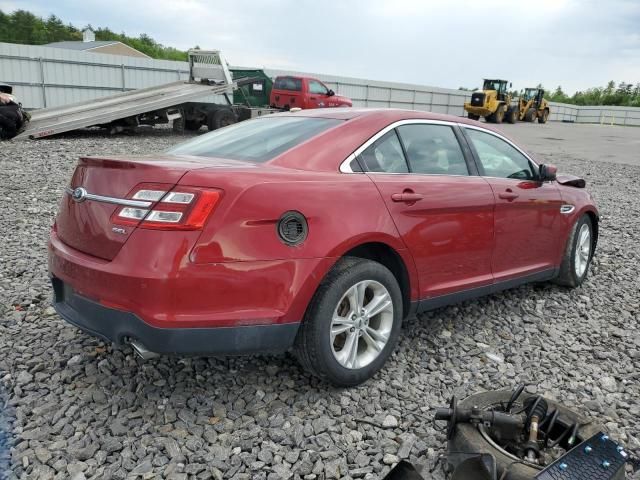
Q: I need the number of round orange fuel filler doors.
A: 0